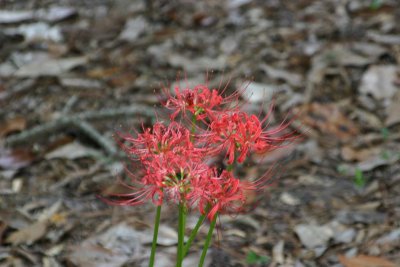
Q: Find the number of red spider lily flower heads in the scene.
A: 5